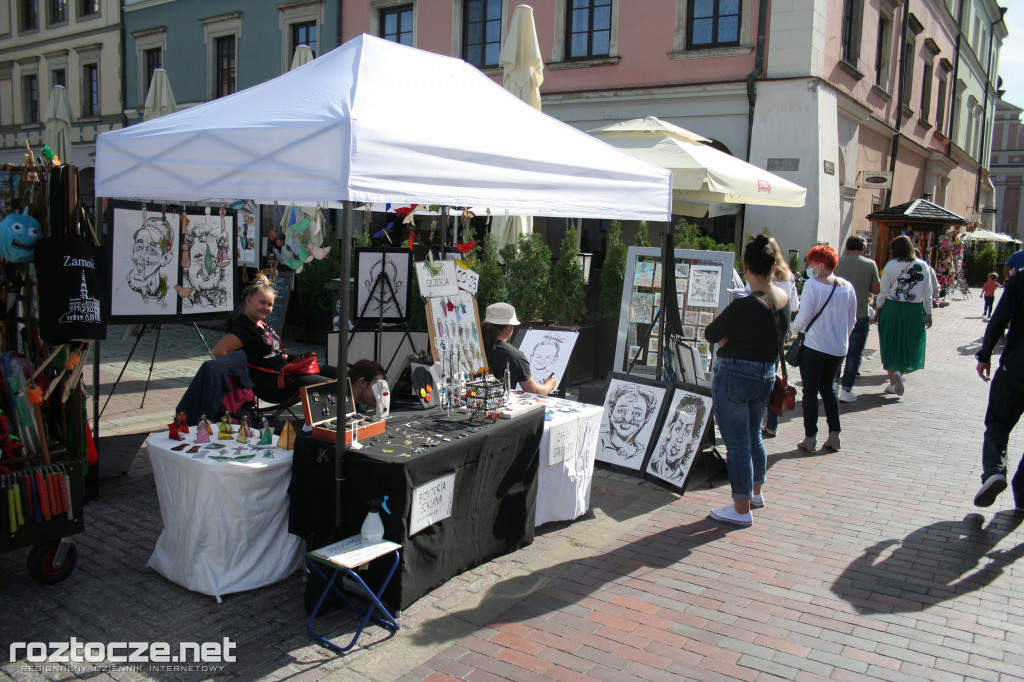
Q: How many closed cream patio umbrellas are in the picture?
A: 4